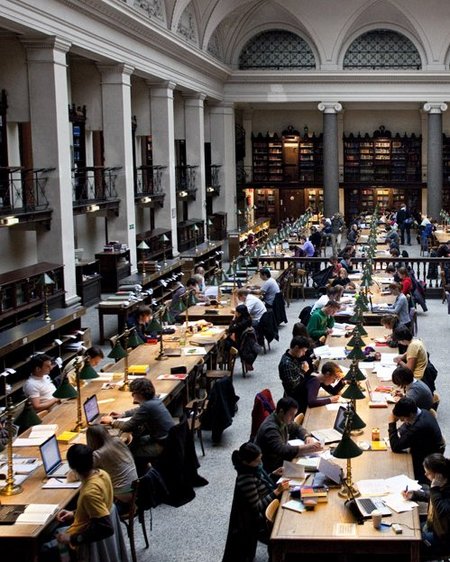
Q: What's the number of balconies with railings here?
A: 5